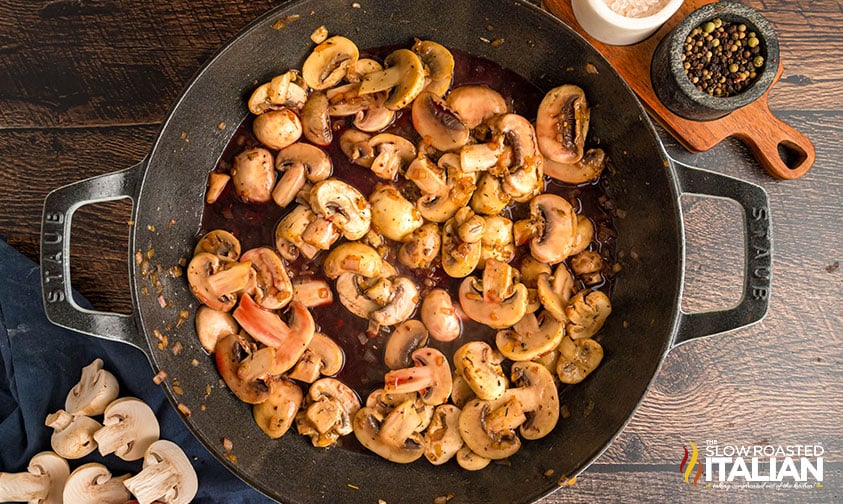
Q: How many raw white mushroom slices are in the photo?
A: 6